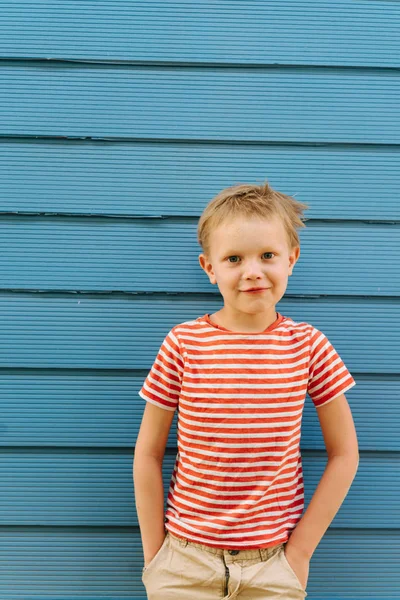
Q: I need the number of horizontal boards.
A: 8